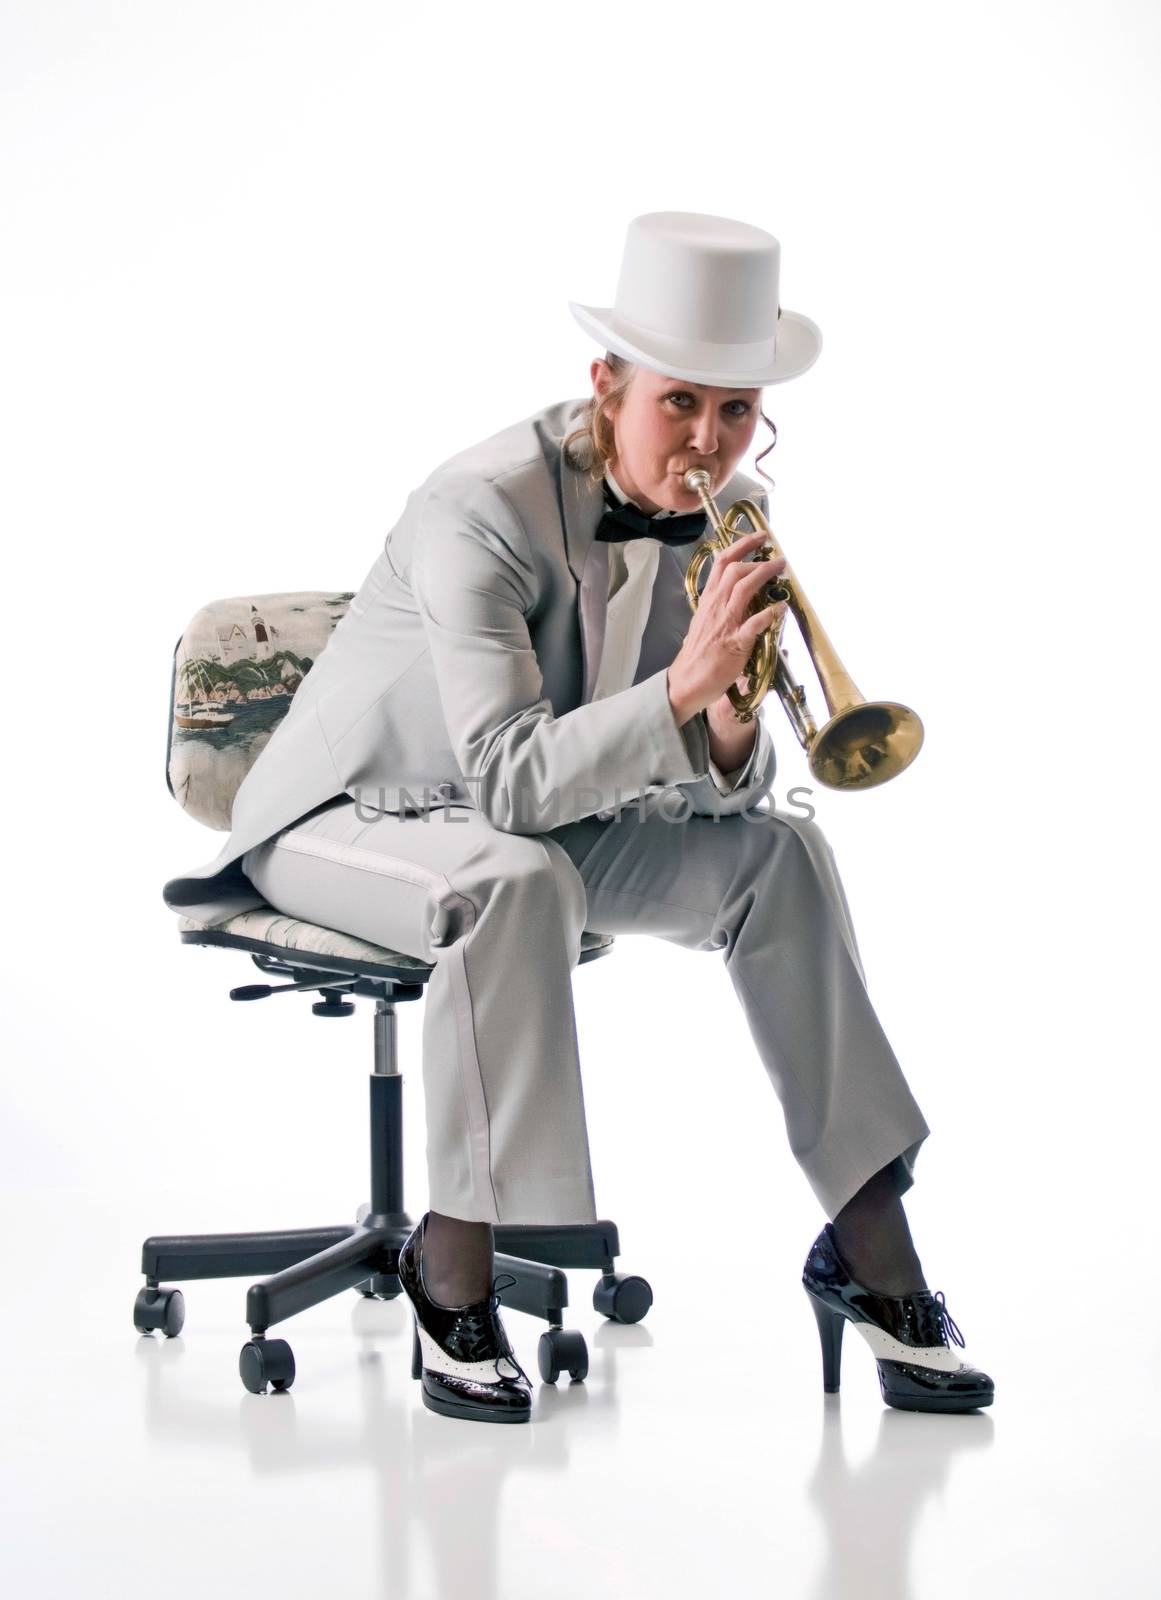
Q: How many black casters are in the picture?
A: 5